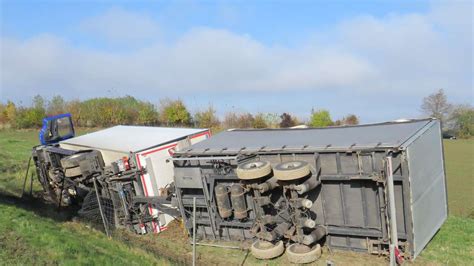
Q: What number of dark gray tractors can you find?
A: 0